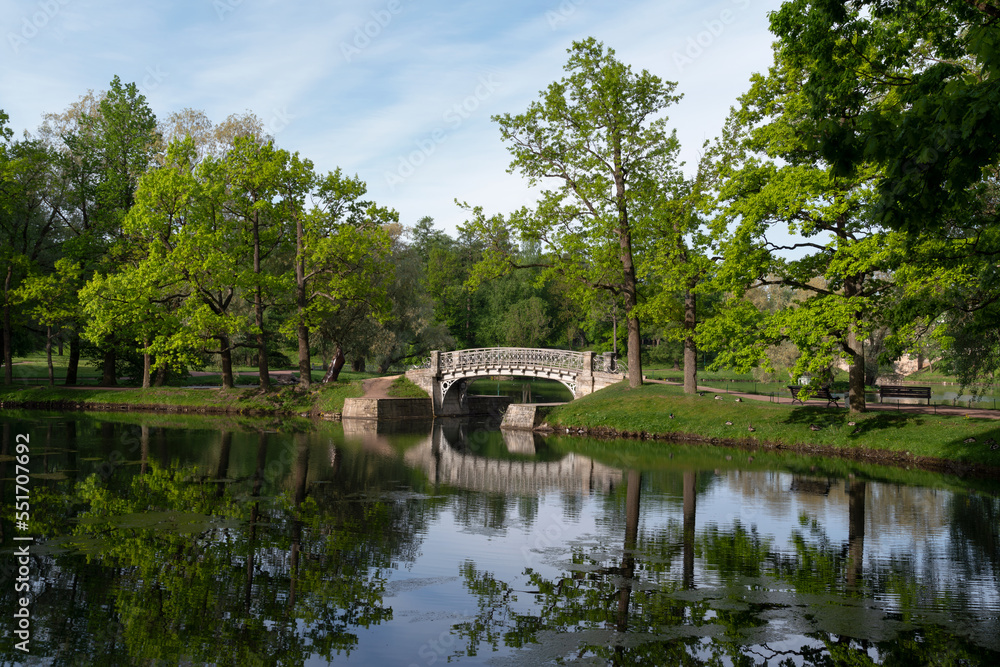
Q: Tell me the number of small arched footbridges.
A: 1